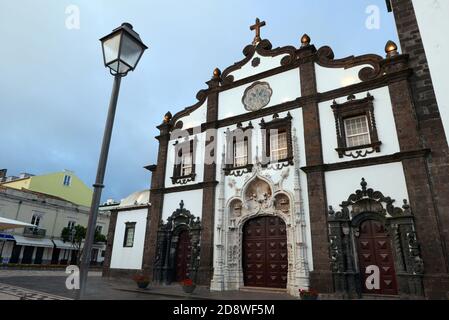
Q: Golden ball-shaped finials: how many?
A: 4